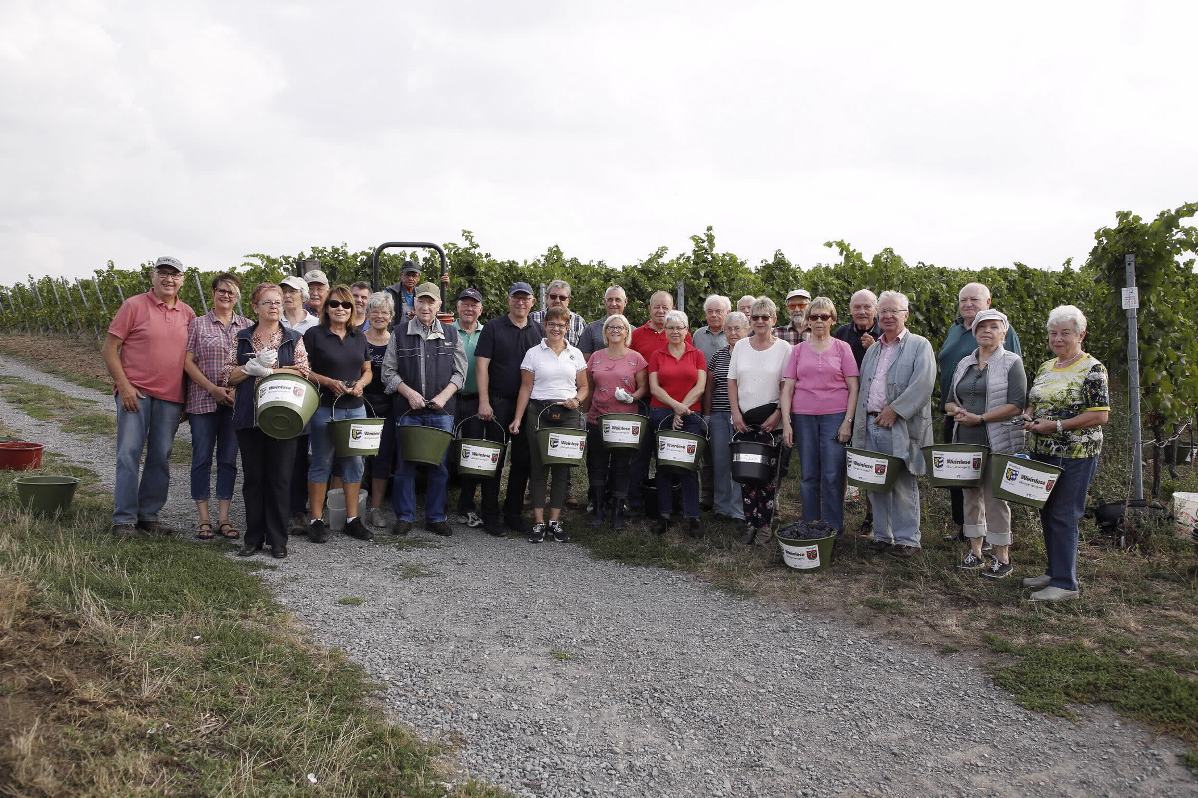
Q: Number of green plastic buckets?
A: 12